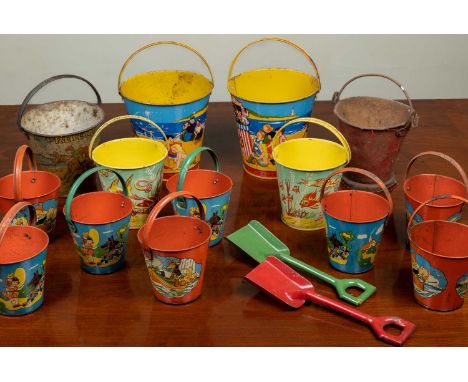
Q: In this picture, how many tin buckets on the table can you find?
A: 14